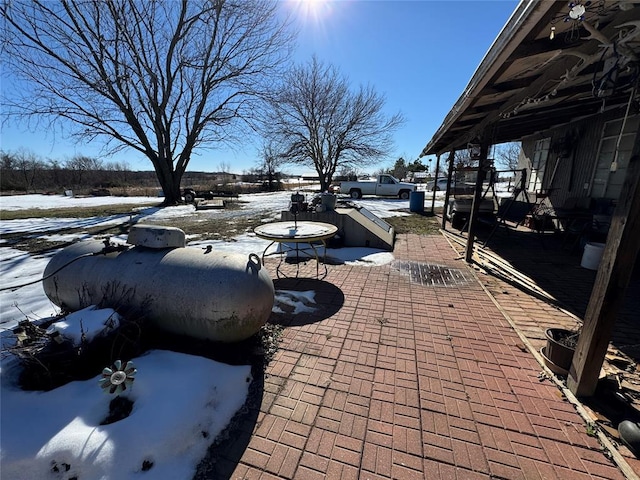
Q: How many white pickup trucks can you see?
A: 1